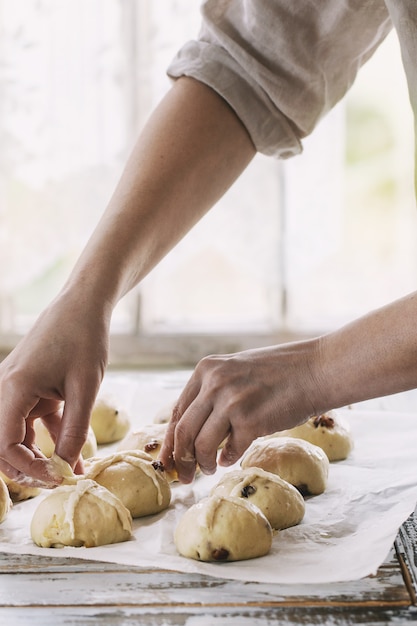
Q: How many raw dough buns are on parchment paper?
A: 12